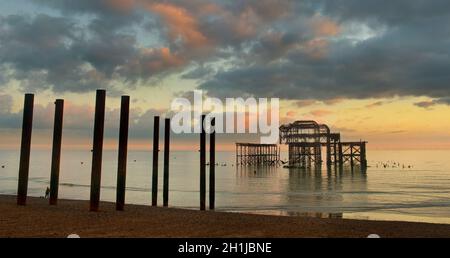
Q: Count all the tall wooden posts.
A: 8